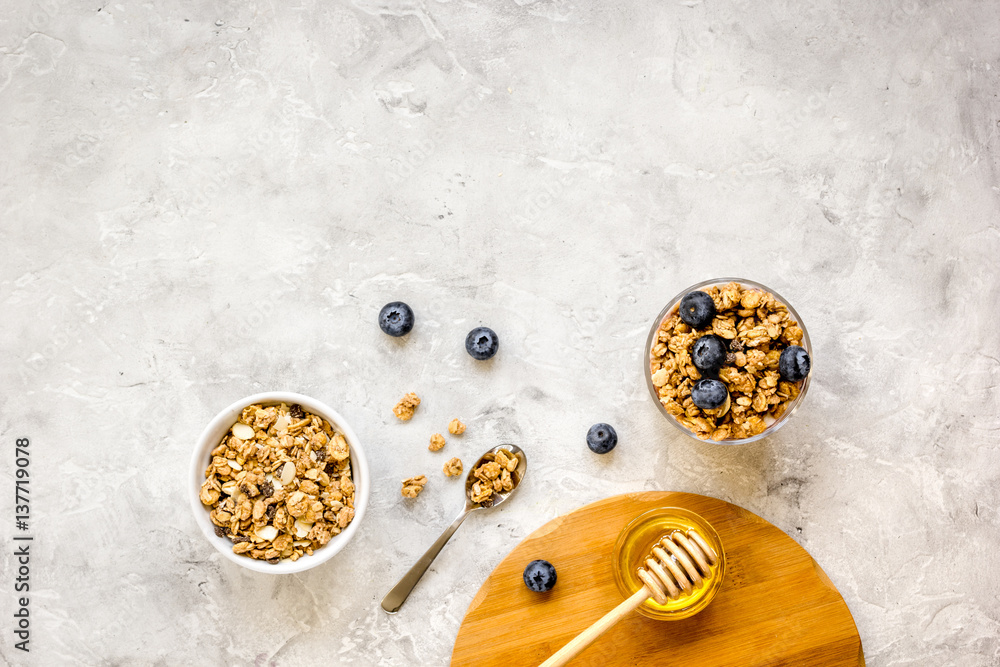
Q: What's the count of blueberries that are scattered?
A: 4